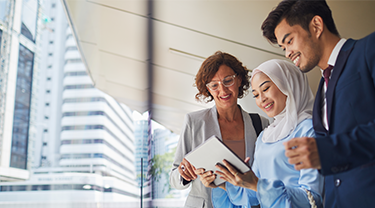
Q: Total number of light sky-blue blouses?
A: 1